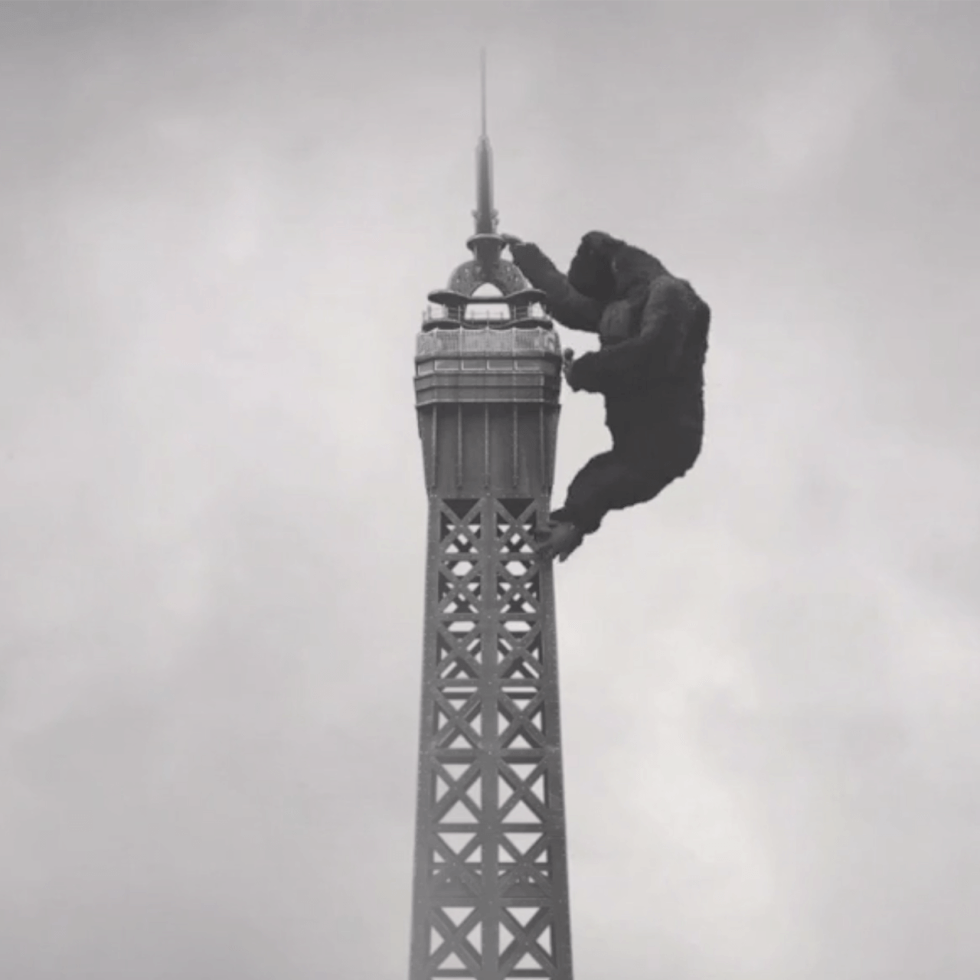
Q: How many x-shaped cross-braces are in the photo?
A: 14